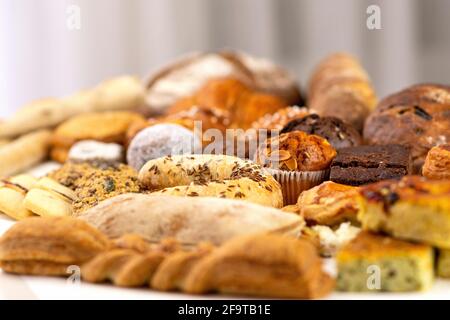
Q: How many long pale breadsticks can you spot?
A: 2